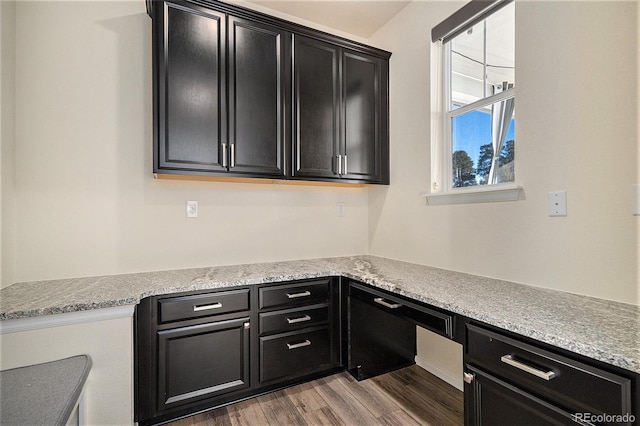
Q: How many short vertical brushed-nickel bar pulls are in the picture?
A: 4